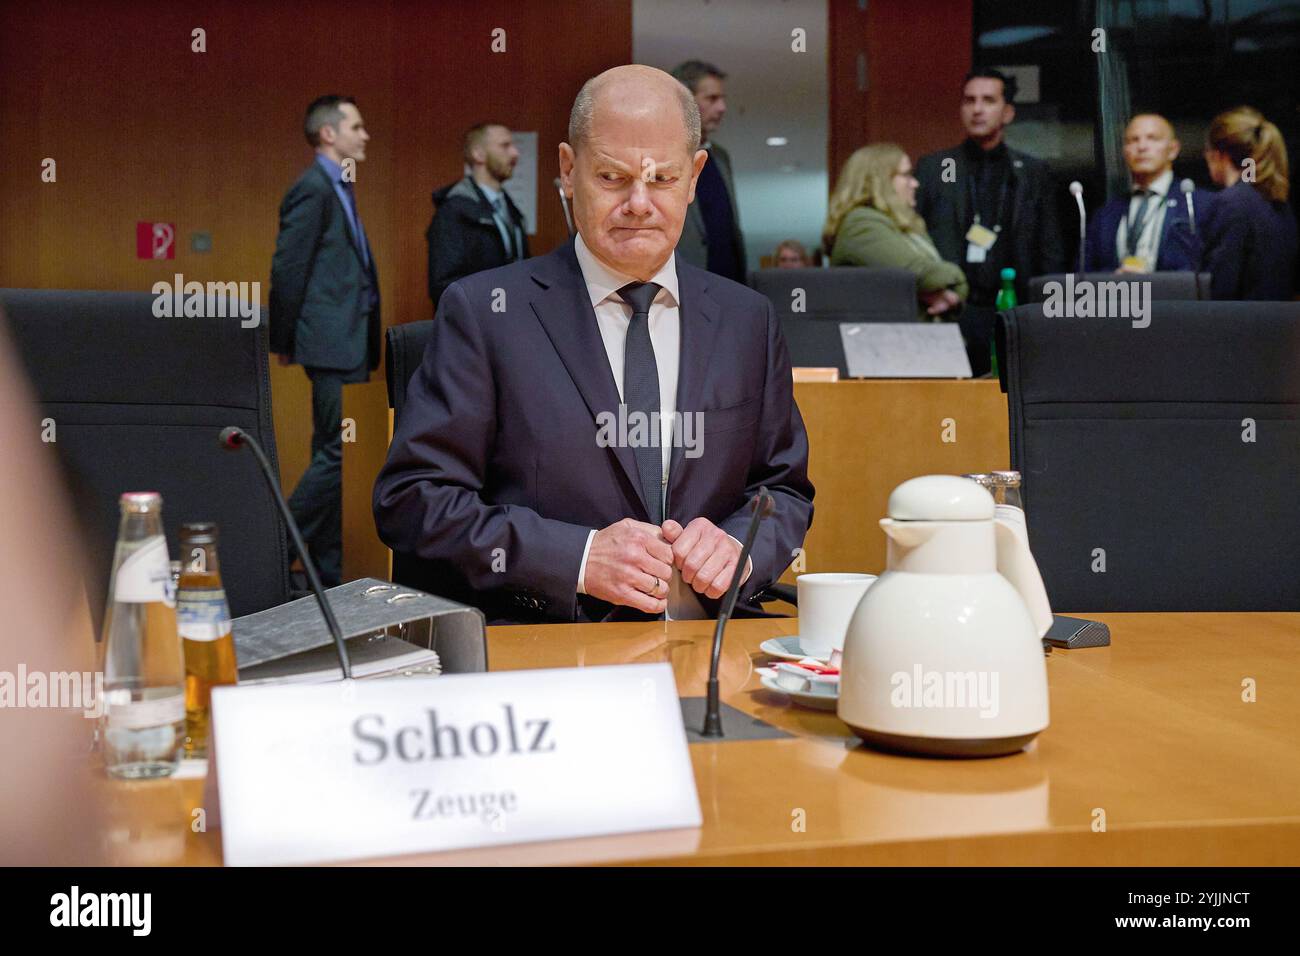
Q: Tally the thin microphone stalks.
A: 5